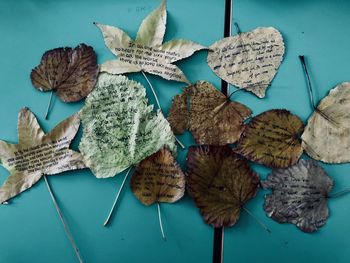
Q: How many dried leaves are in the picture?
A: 11